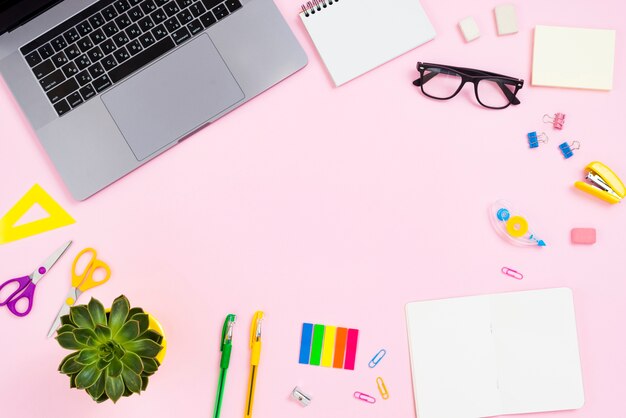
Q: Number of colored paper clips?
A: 4